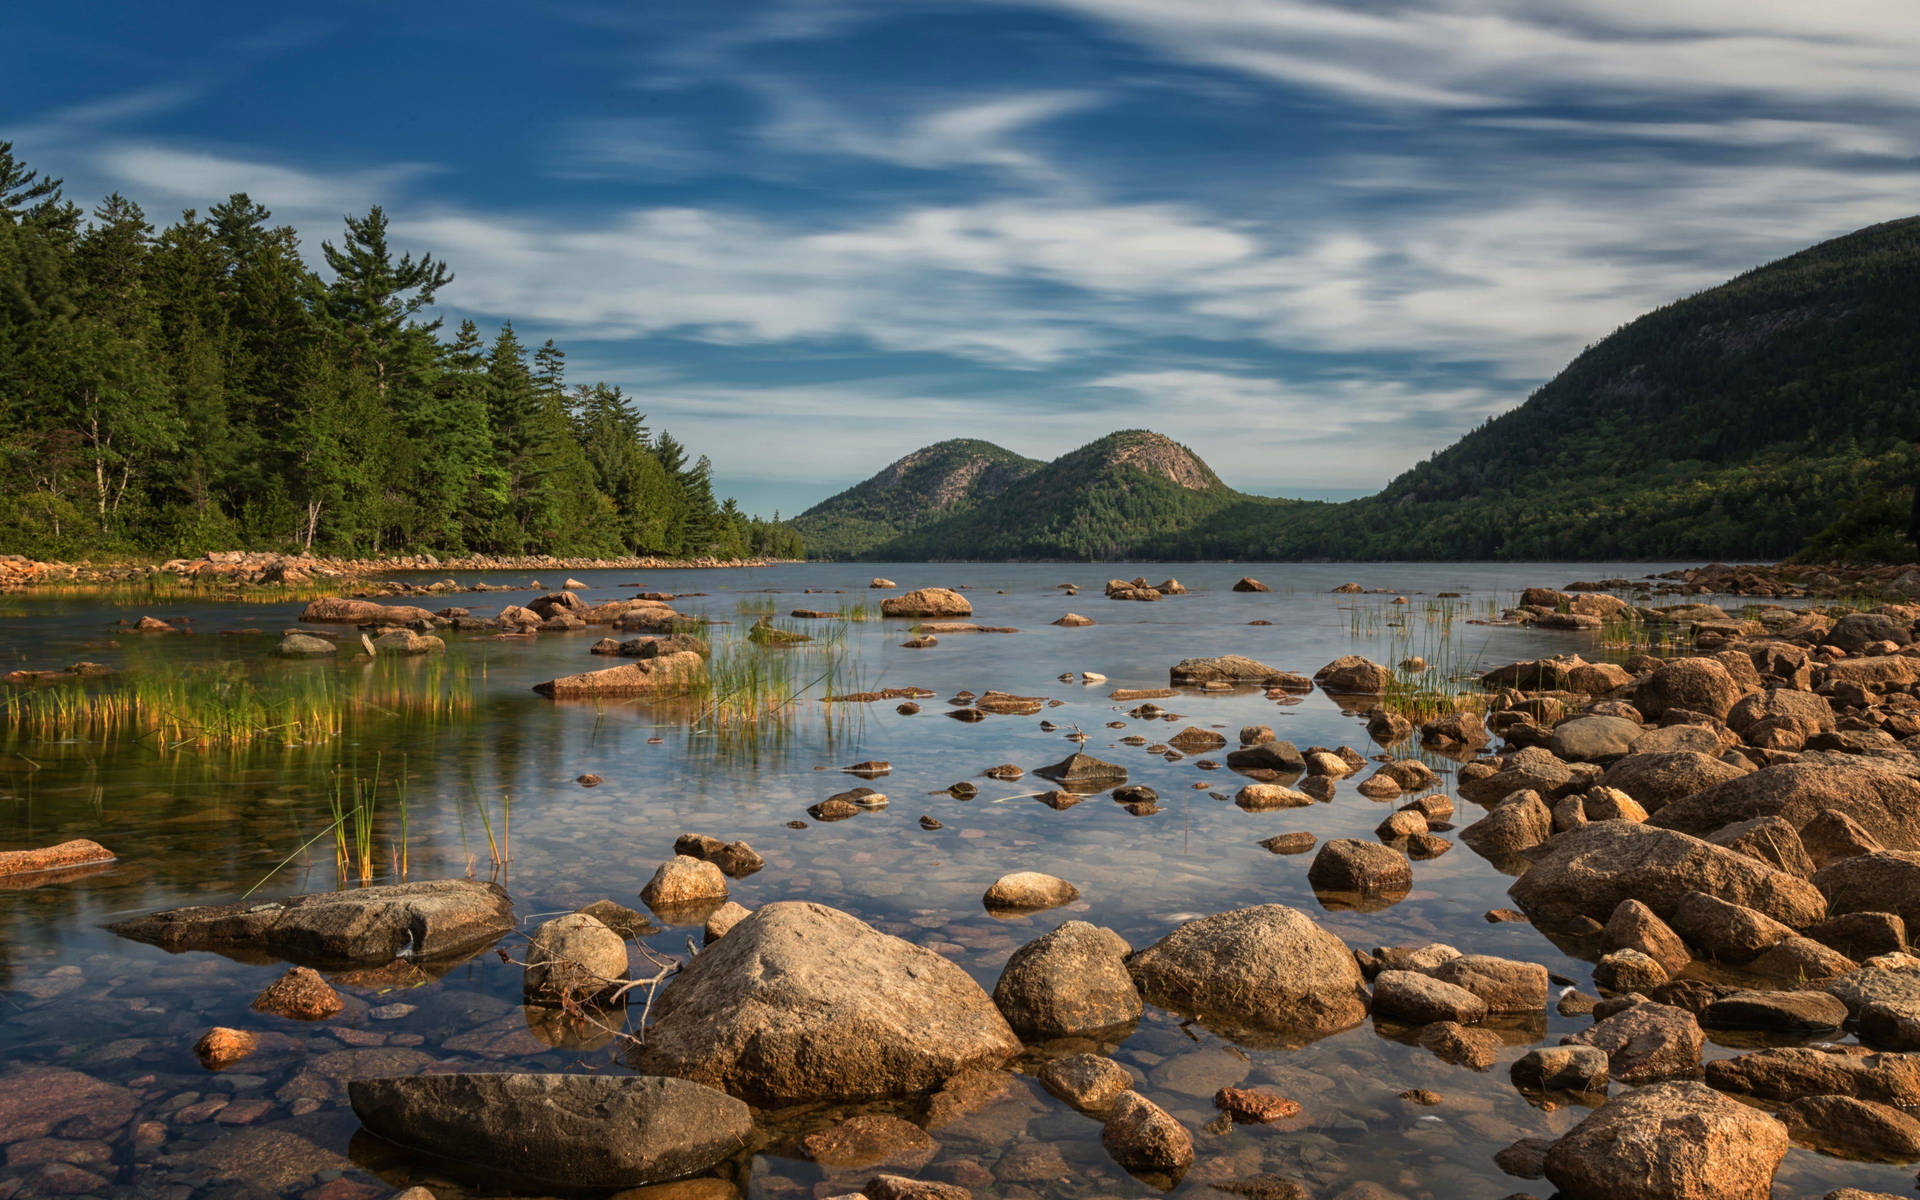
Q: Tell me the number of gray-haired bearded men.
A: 0